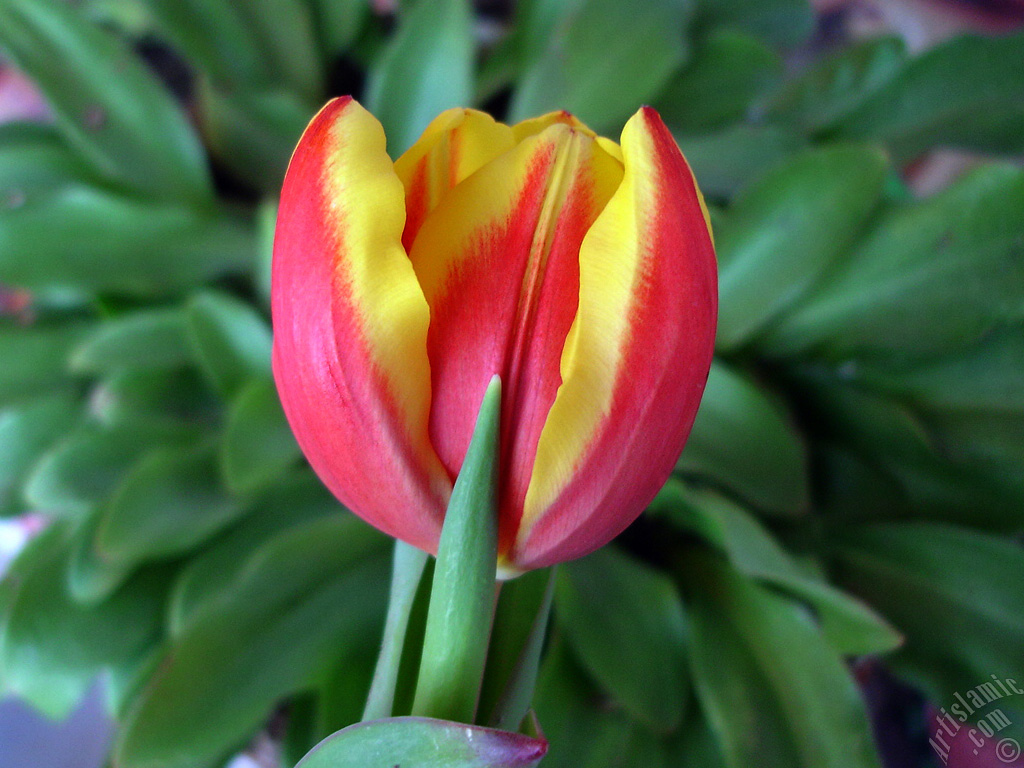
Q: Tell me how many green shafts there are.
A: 3